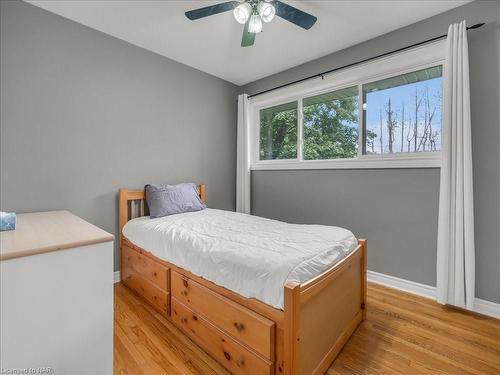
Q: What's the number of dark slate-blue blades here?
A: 2